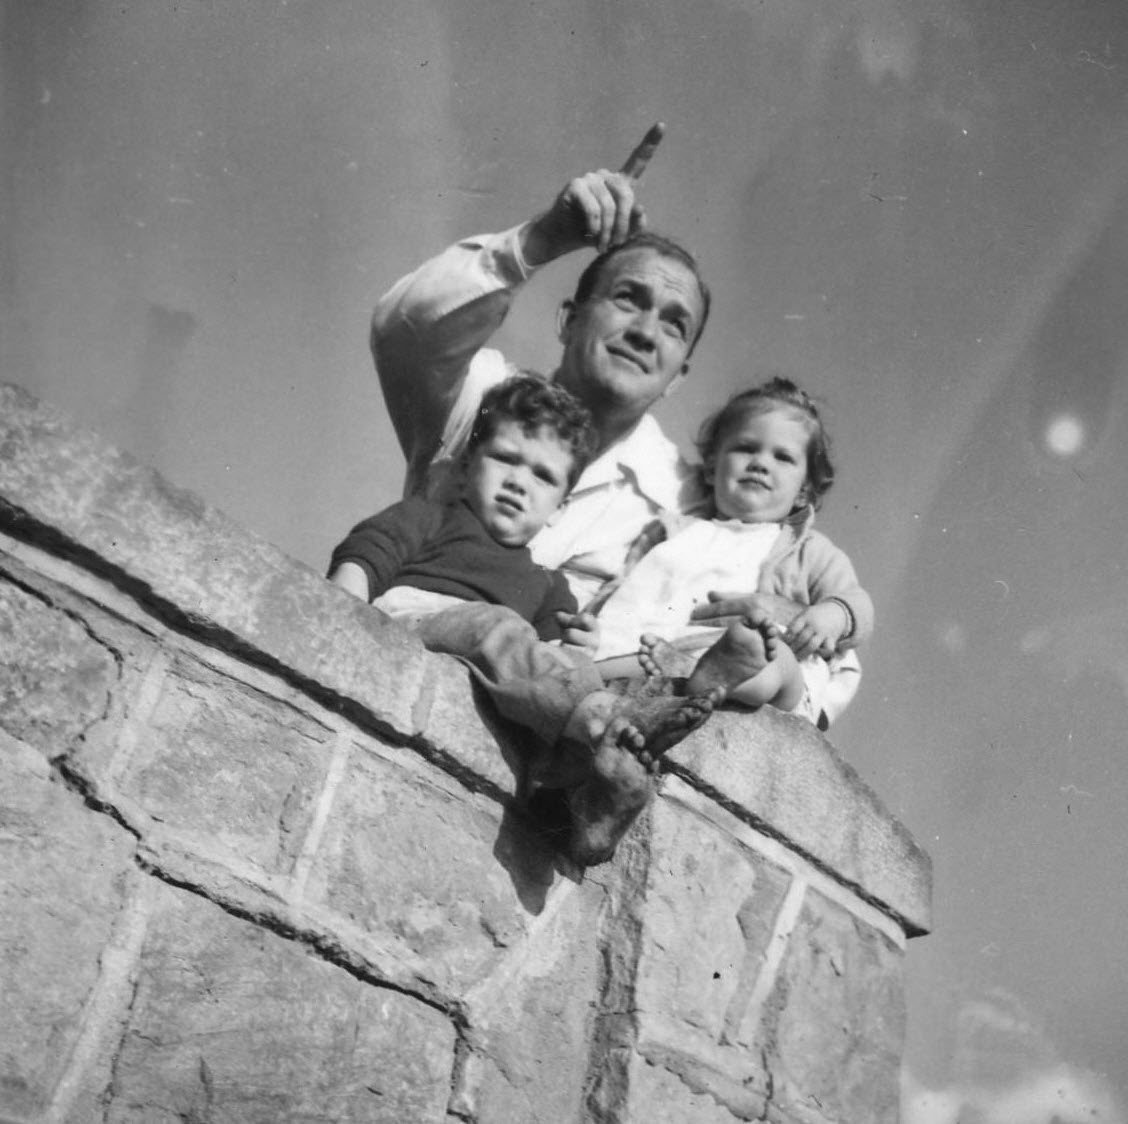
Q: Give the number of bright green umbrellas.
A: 0